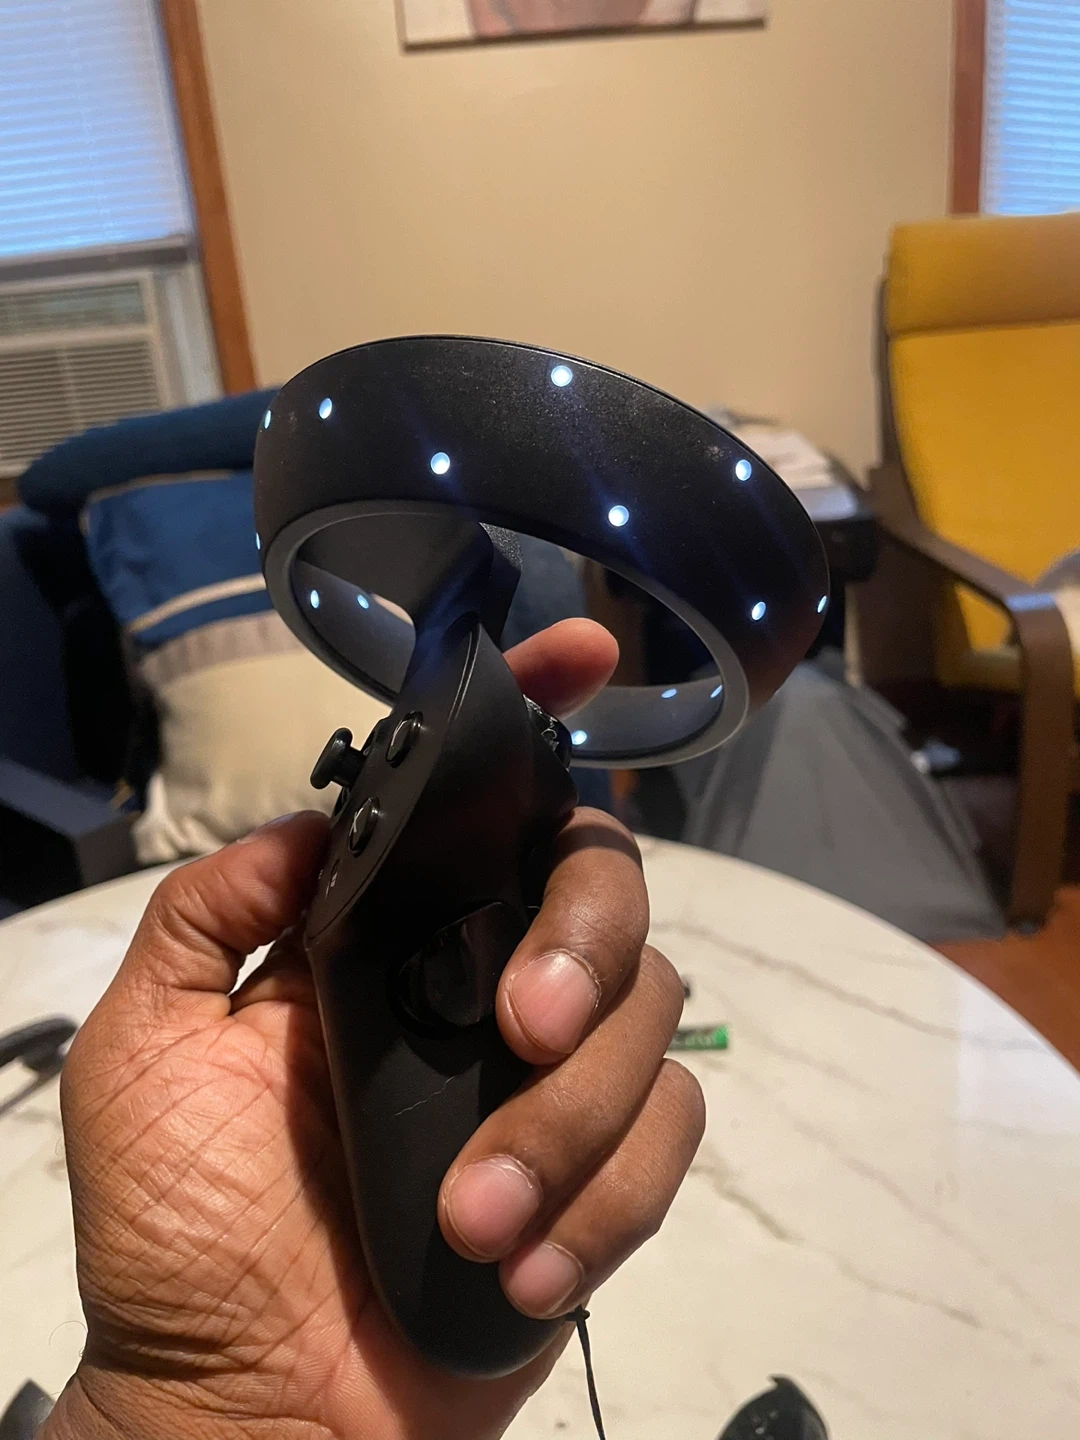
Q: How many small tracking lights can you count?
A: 14